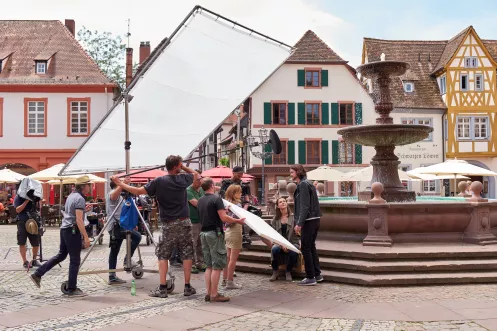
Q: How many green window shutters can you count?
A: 14